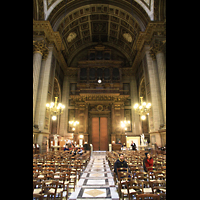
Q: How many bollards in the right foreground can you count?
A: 0